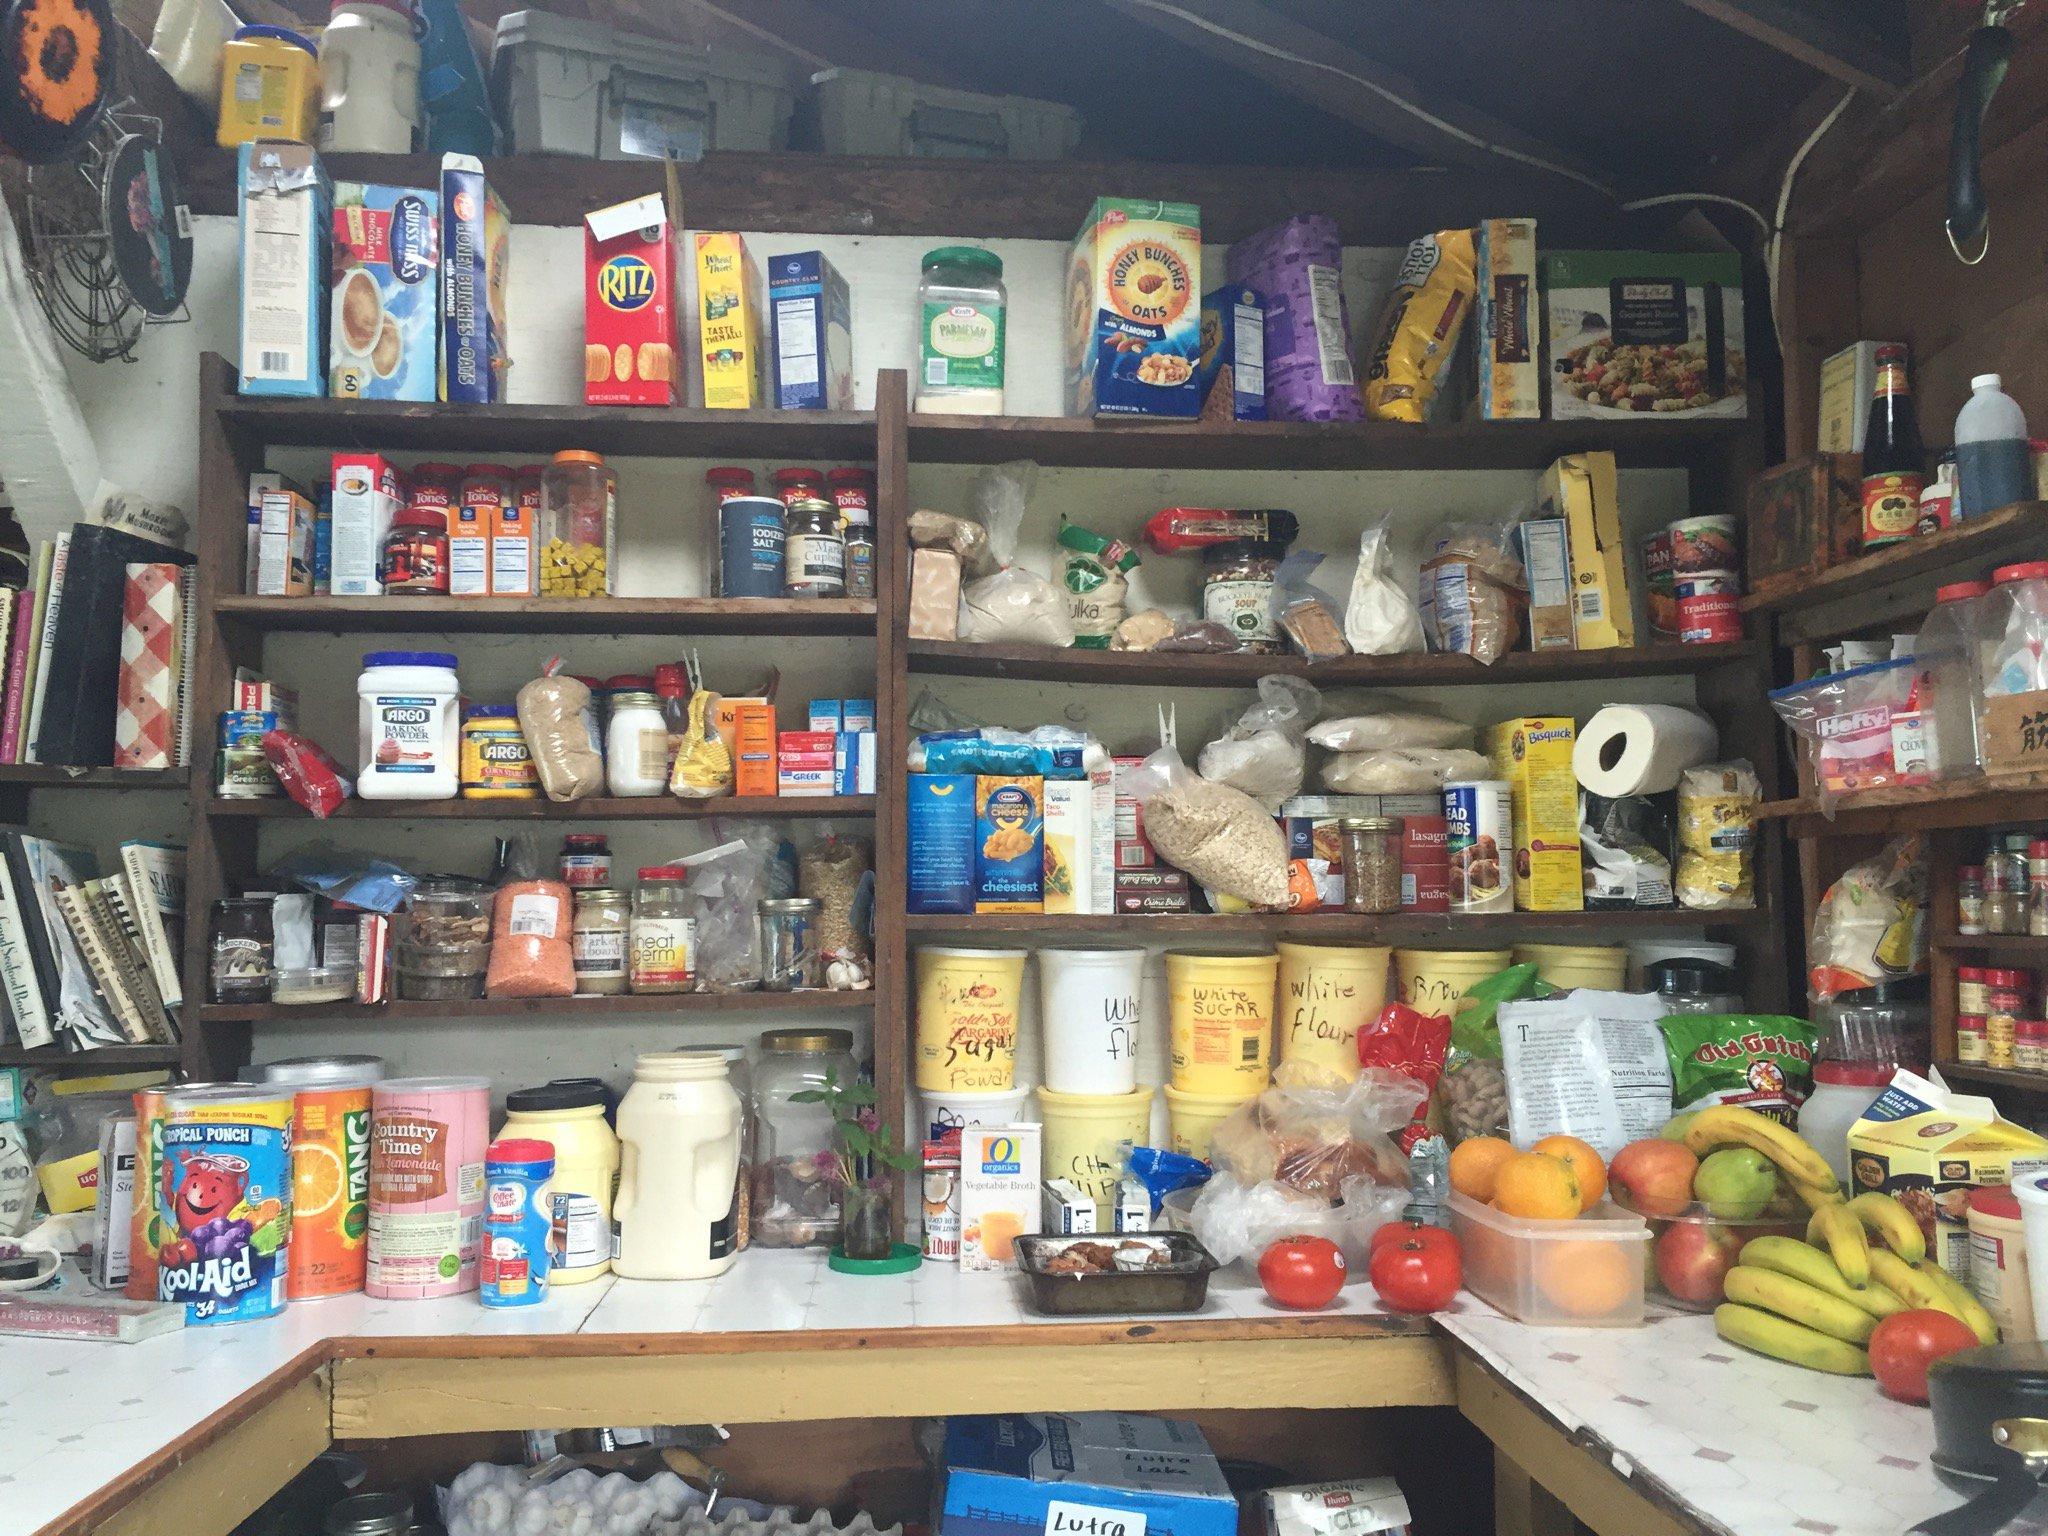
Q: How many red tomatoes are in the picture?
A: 4